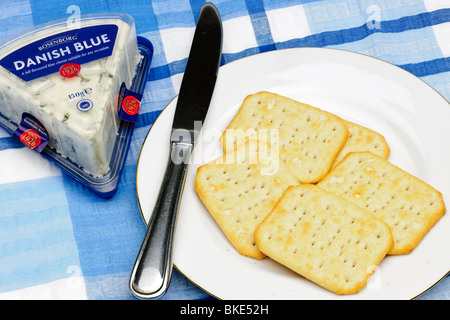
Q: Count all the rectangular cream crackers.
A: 5